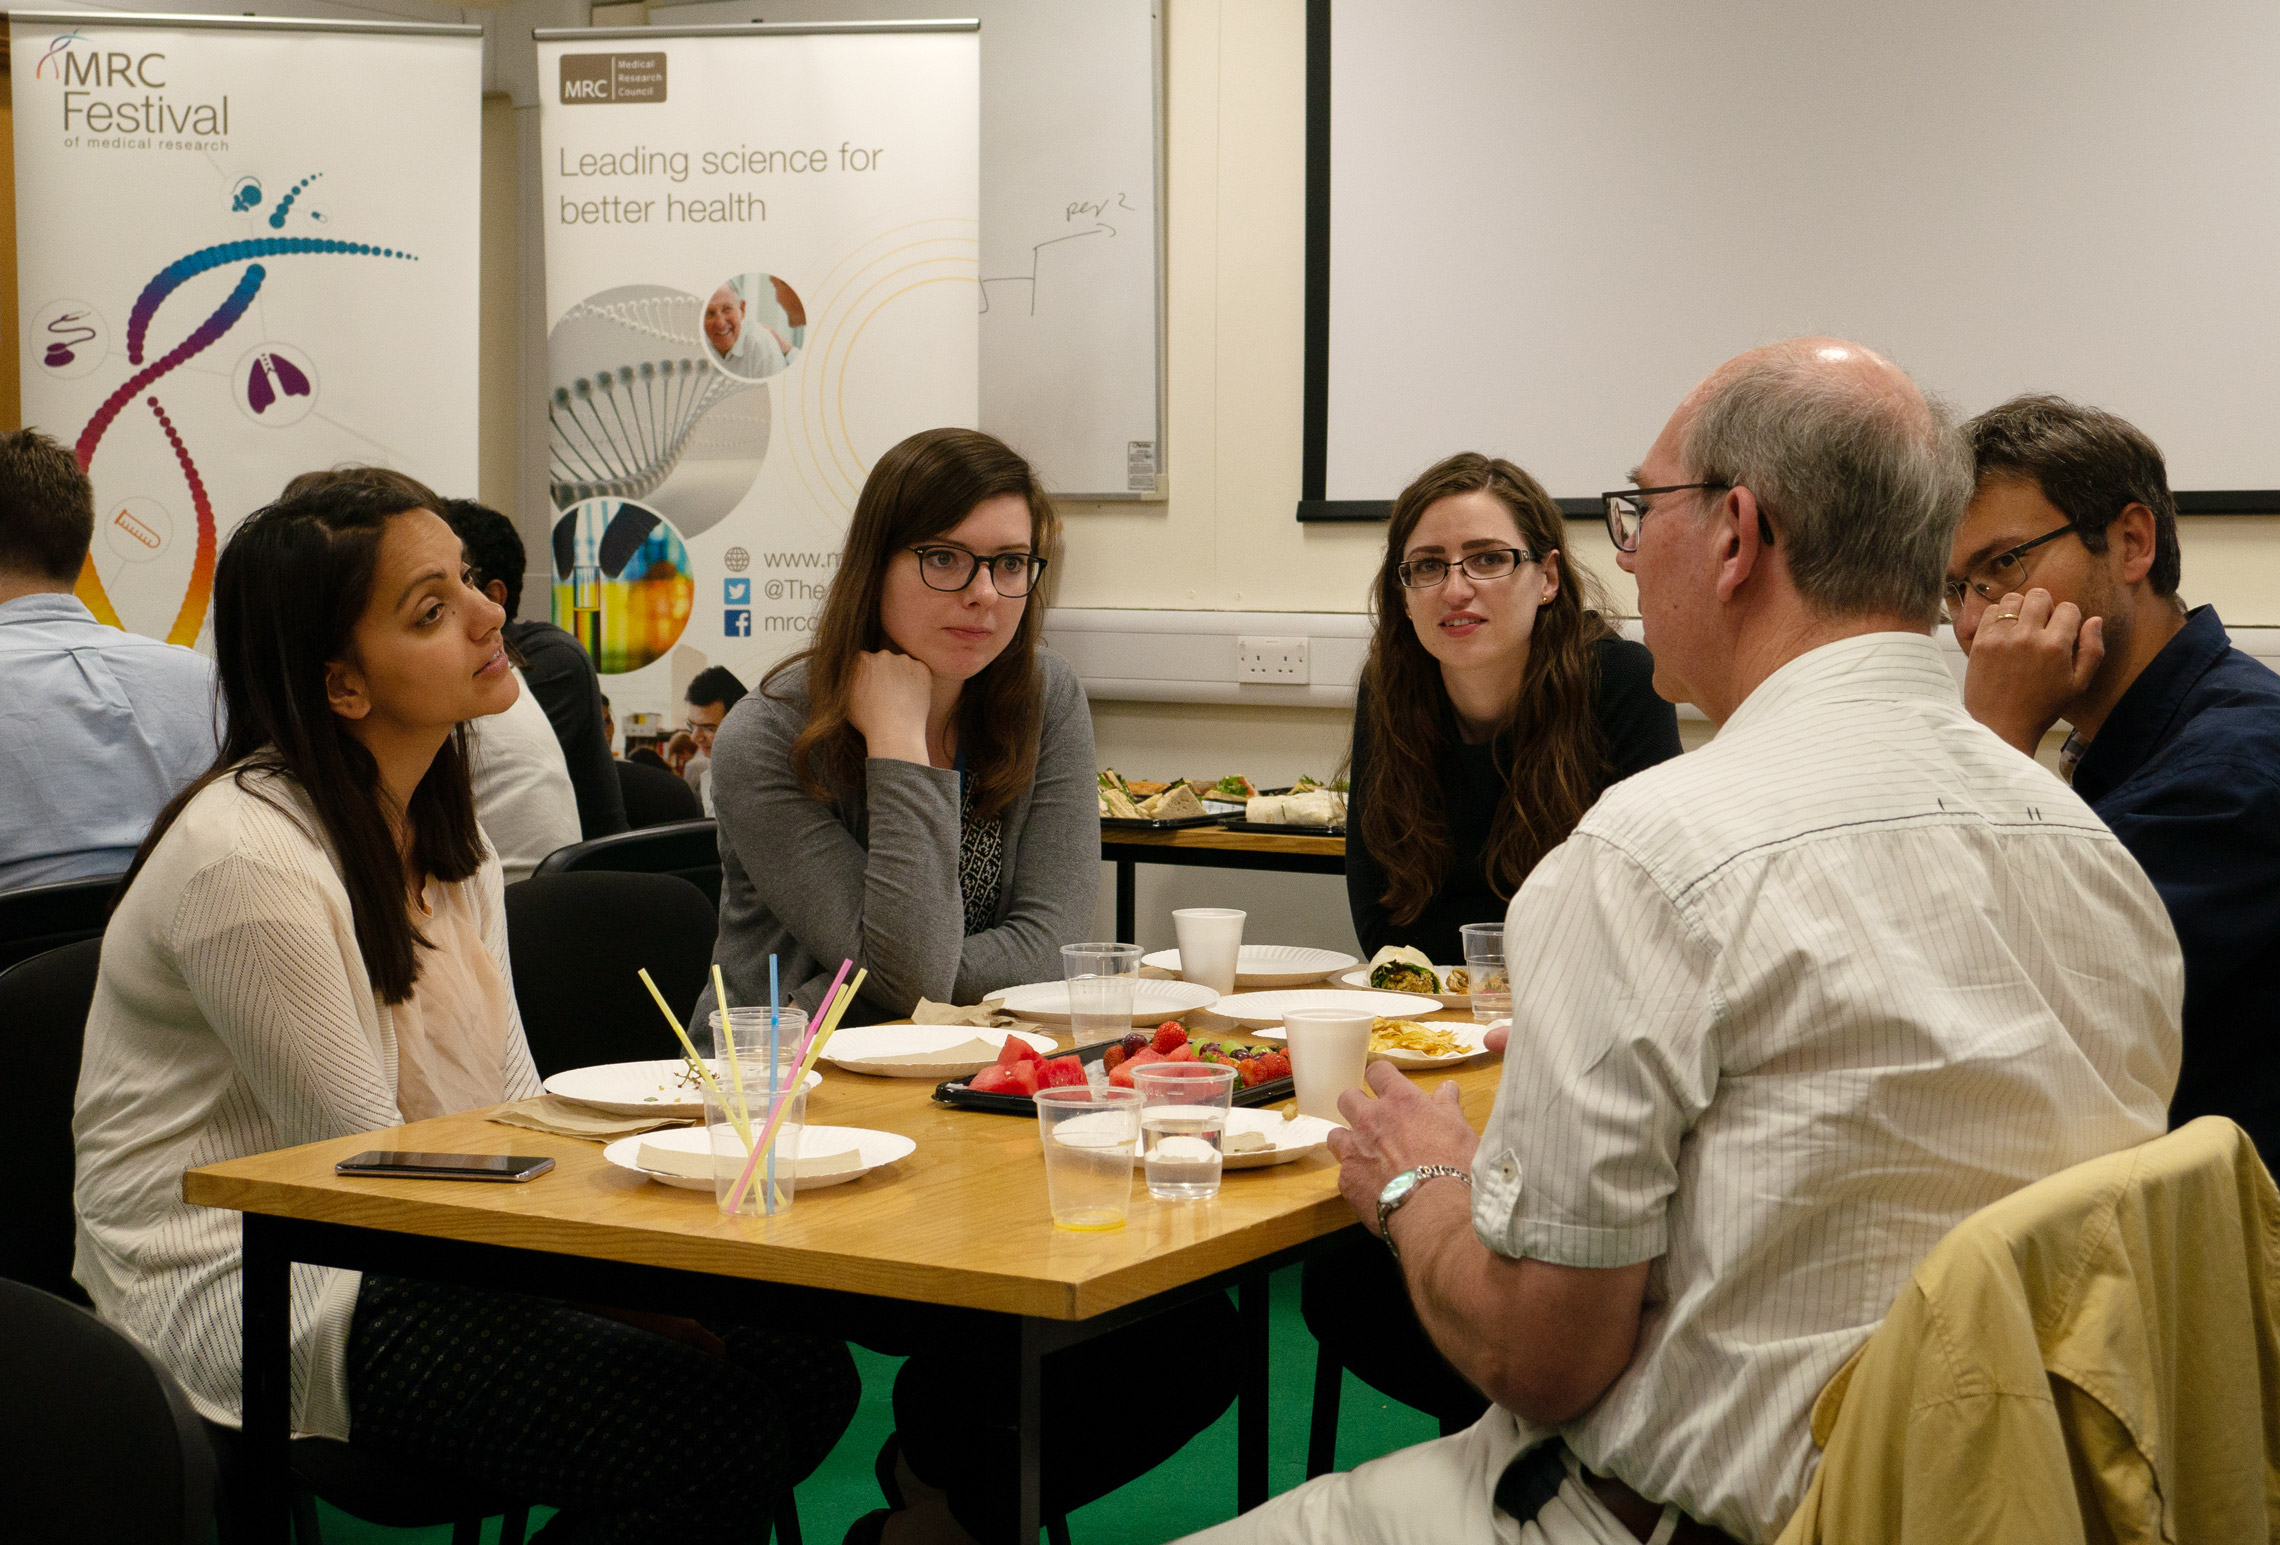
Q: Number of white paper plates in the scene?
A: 9